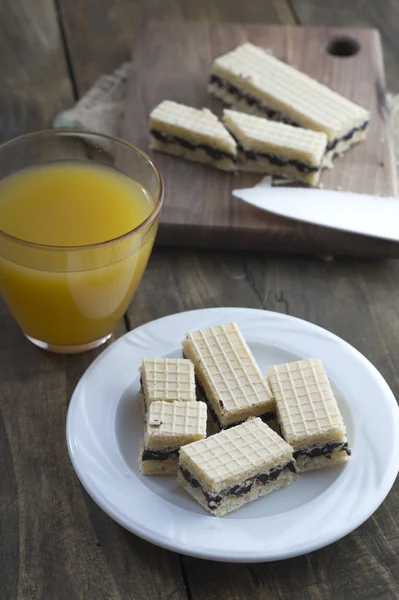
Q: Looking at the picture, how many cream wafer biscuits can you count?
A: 8